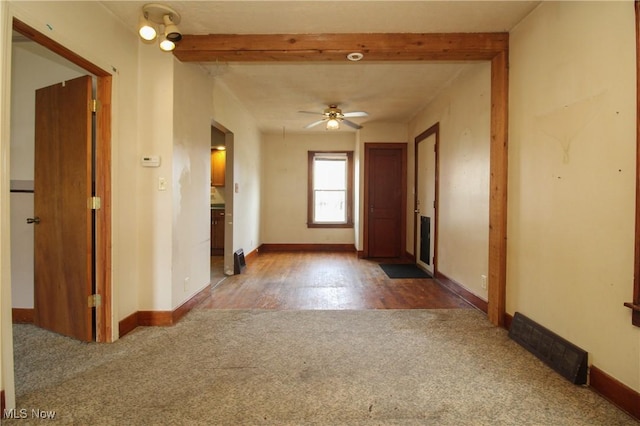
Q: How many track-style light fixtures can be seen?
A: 1